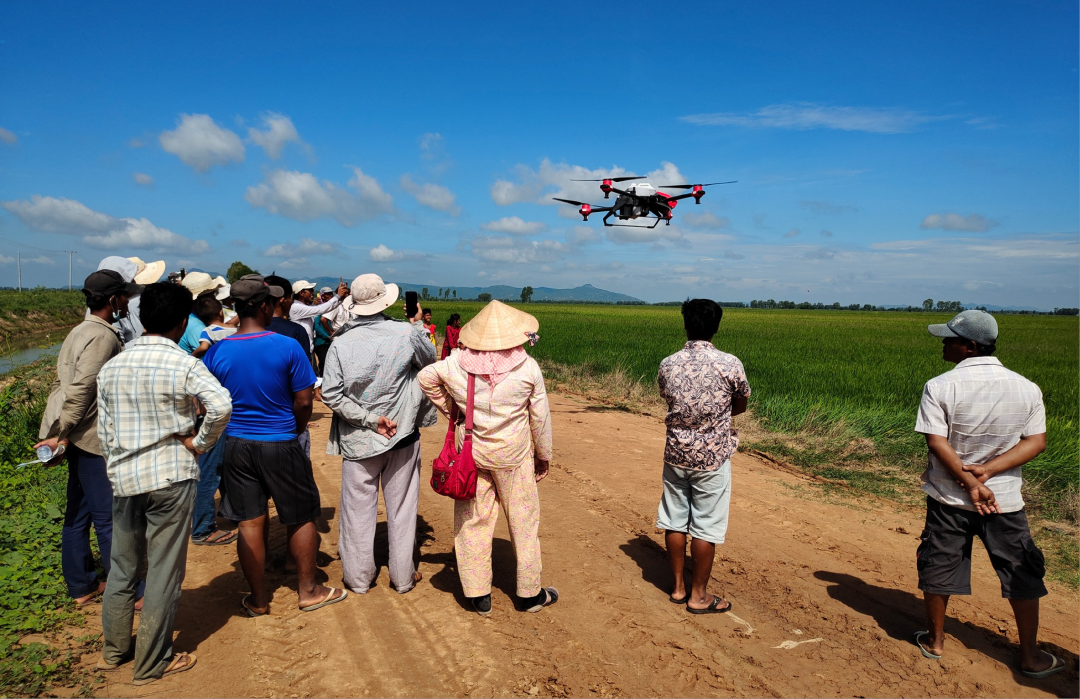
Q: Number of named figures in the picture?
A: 0